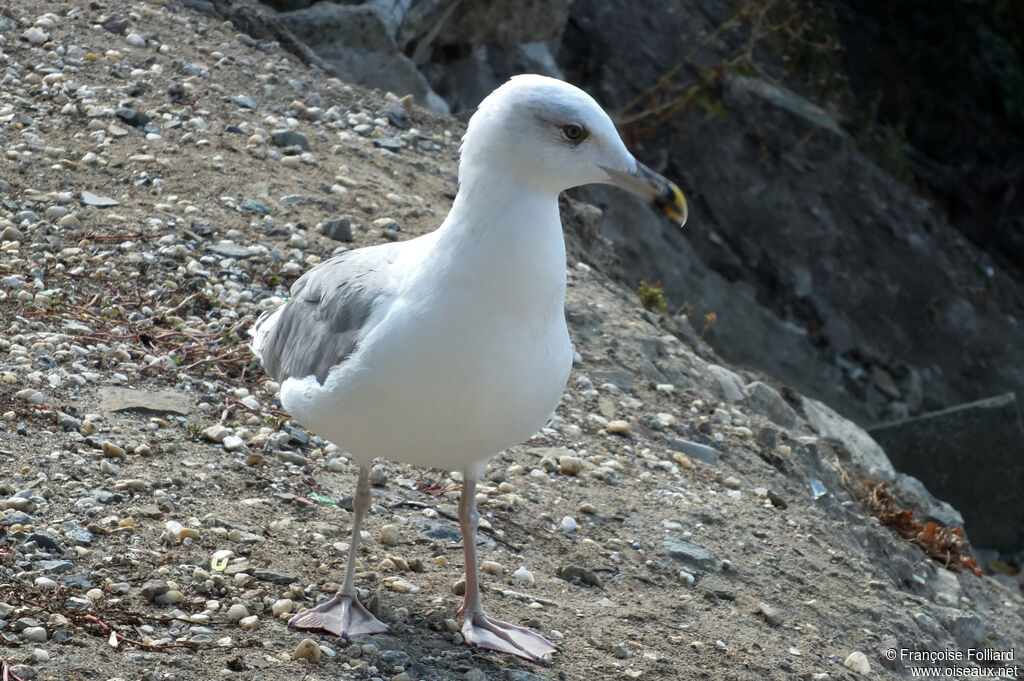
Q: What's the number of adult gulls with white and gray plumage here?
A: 1